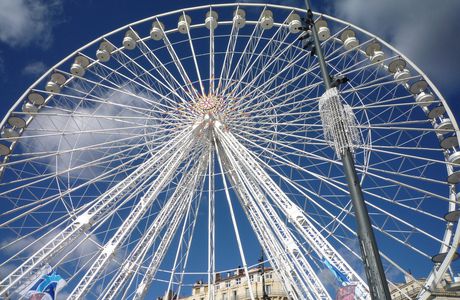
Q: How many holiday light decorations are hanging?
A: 1